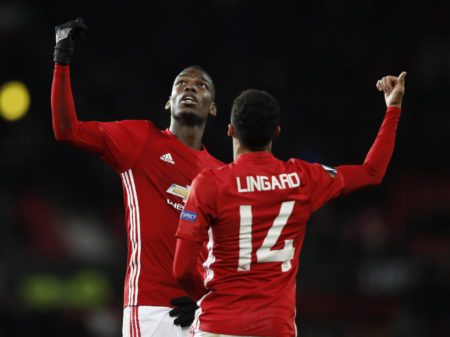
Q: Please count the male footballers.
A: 2